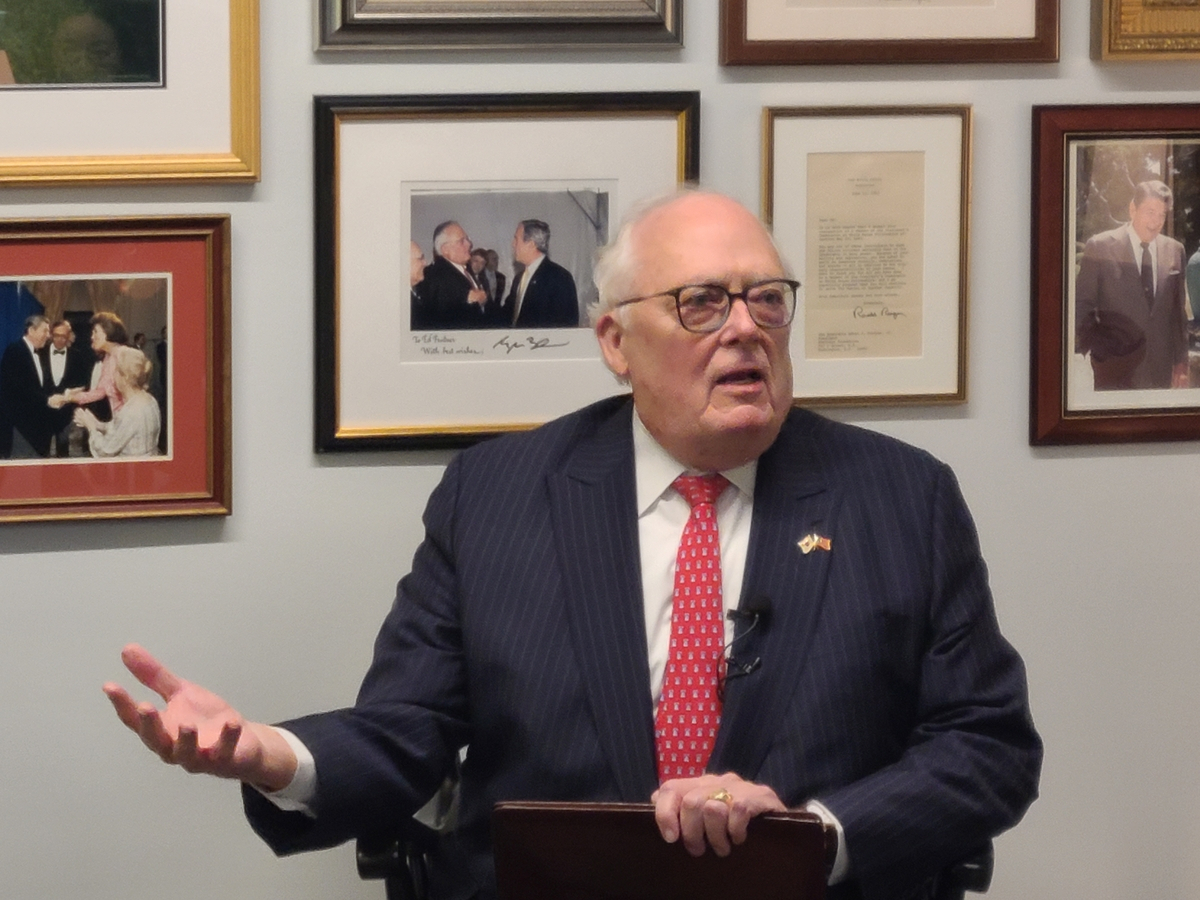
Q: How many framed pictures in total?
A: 8